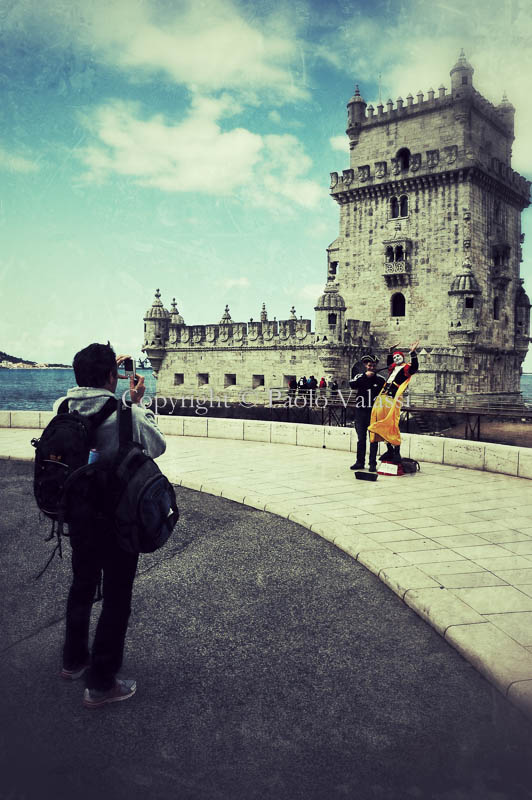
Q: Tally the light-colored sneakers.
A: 2